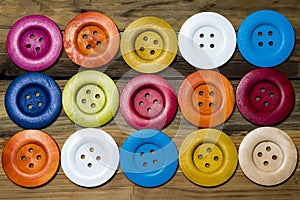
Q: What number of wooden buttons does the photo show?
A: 15